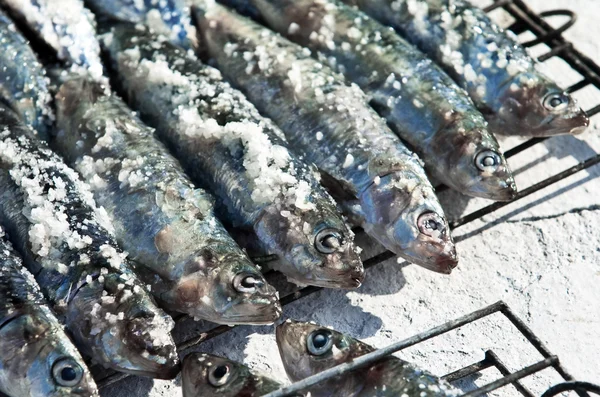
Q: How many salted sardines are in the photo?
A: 12